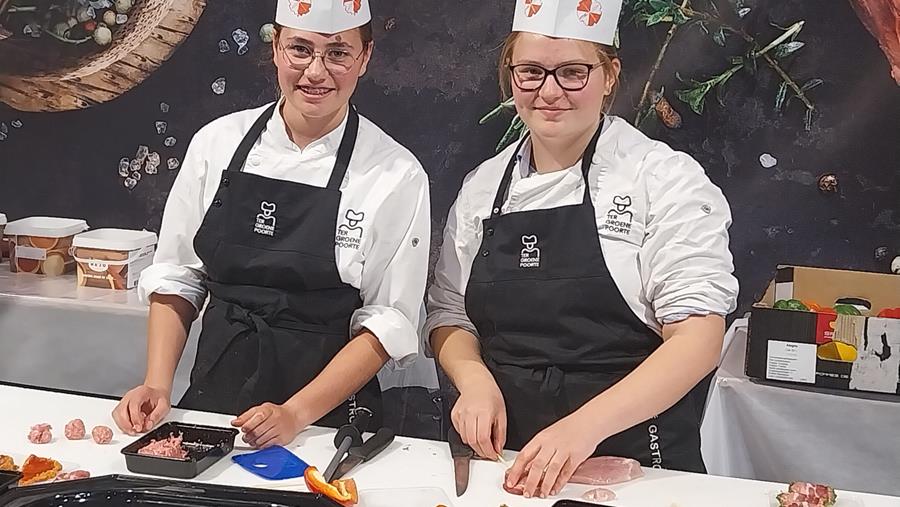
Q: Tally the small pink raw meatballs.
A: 3